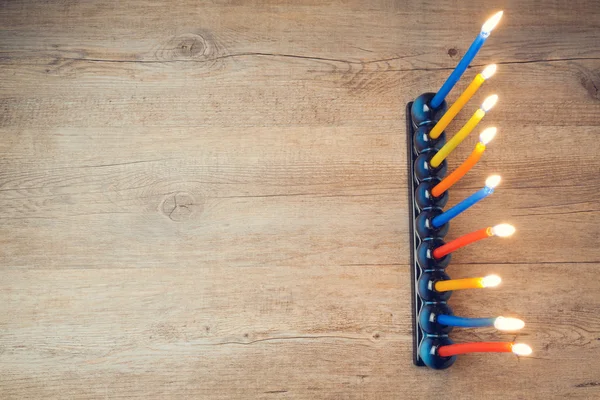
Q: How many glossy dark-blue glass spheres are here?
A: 9